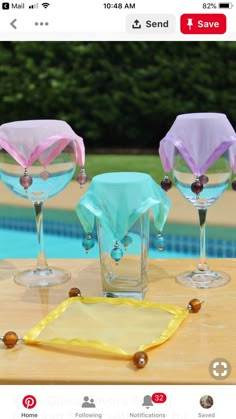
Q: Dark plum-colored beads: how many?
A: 4